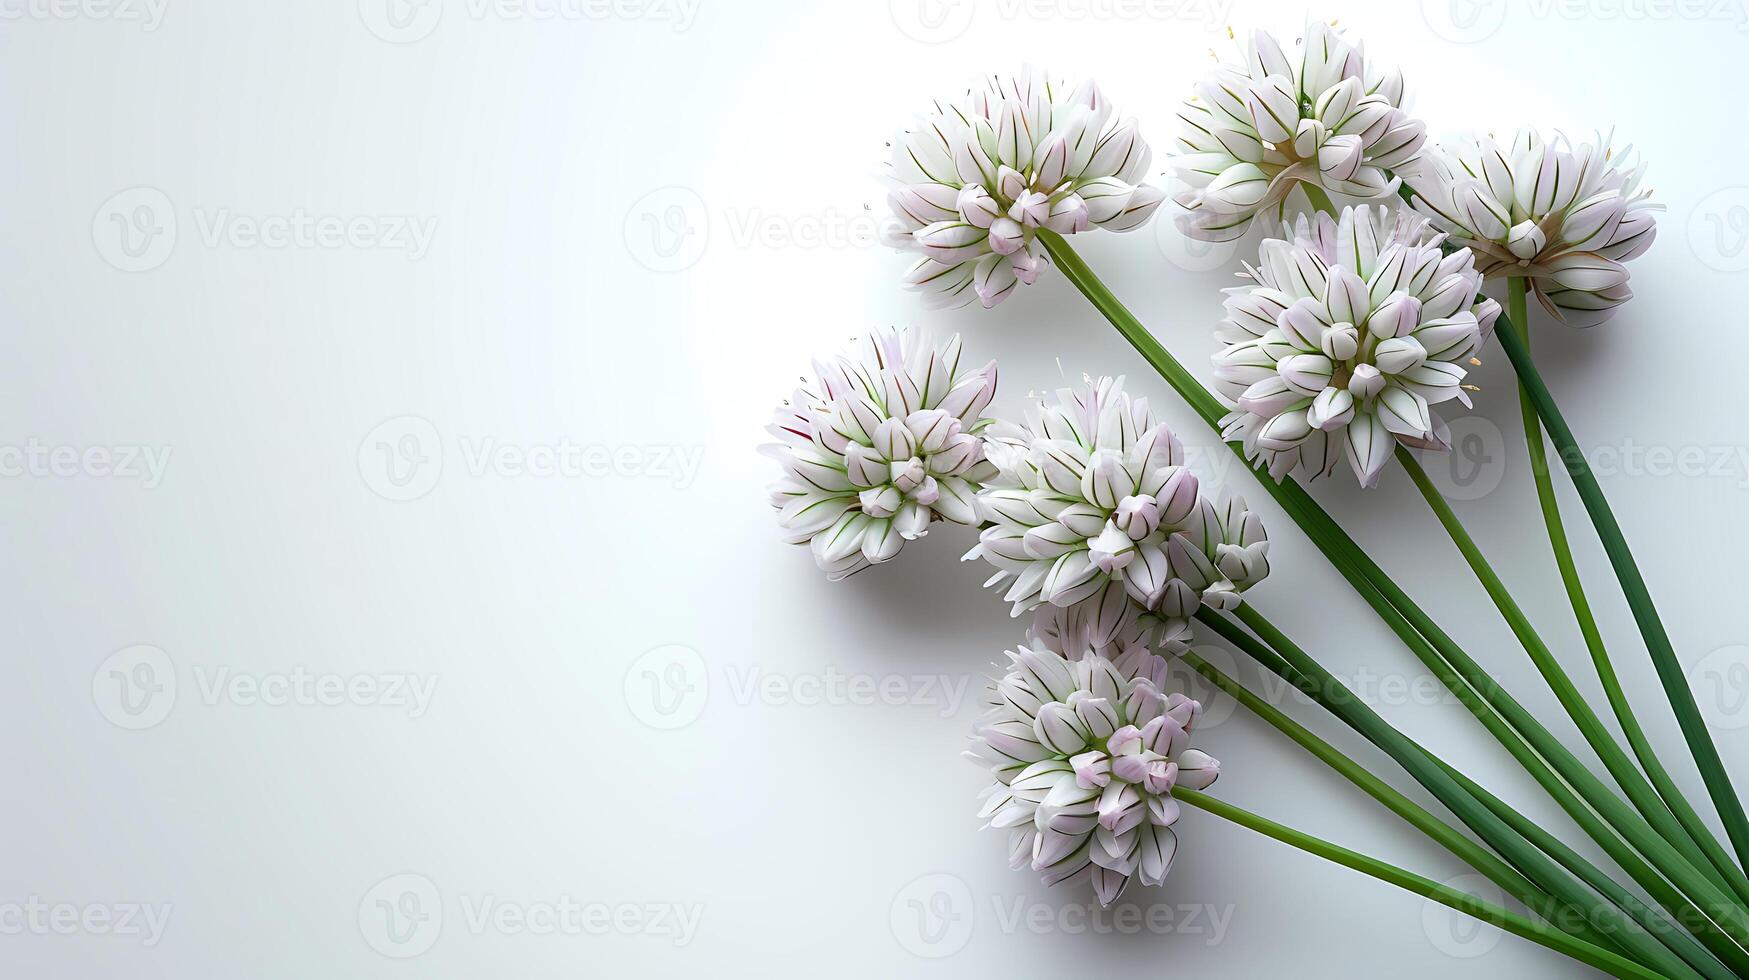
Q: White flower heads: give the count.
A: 7